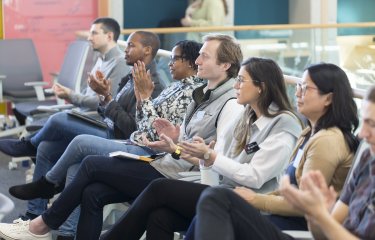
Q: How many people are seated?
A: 7